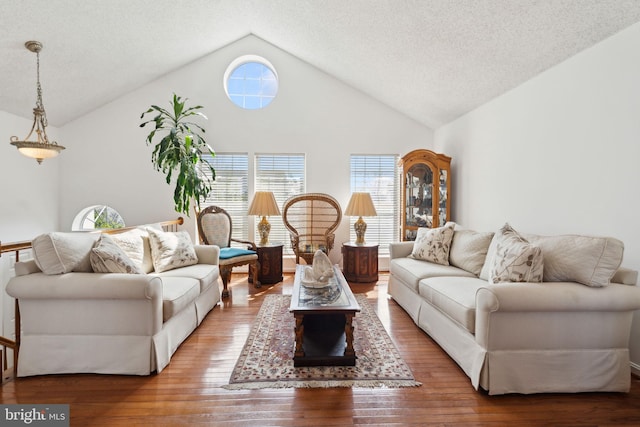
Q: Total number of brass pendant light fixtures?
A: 1